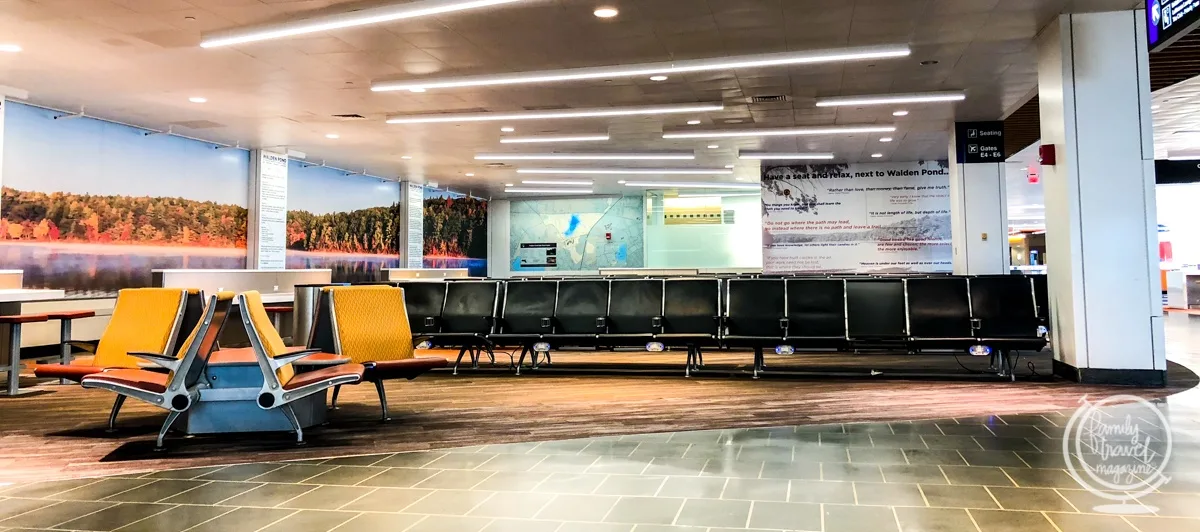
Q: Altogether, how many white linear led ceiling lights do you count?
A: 12